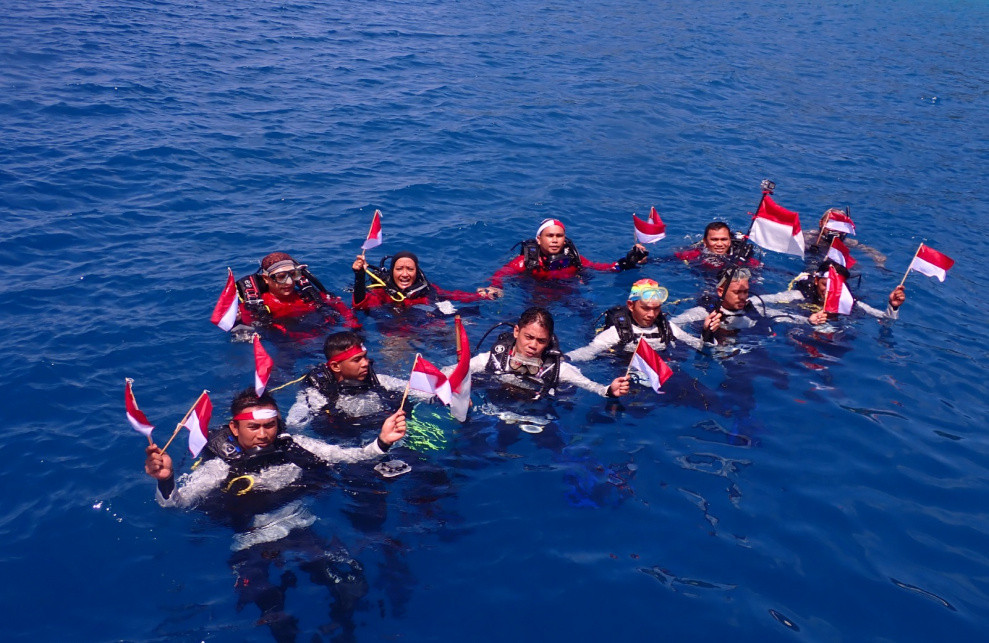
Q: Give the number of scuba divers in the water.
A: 11